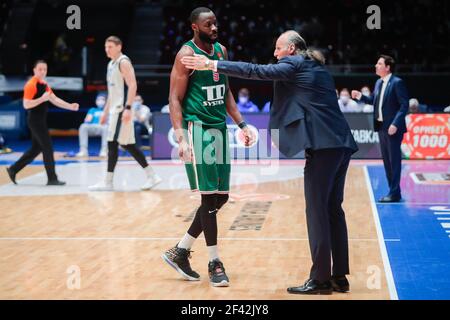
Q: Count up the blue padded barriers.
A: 1